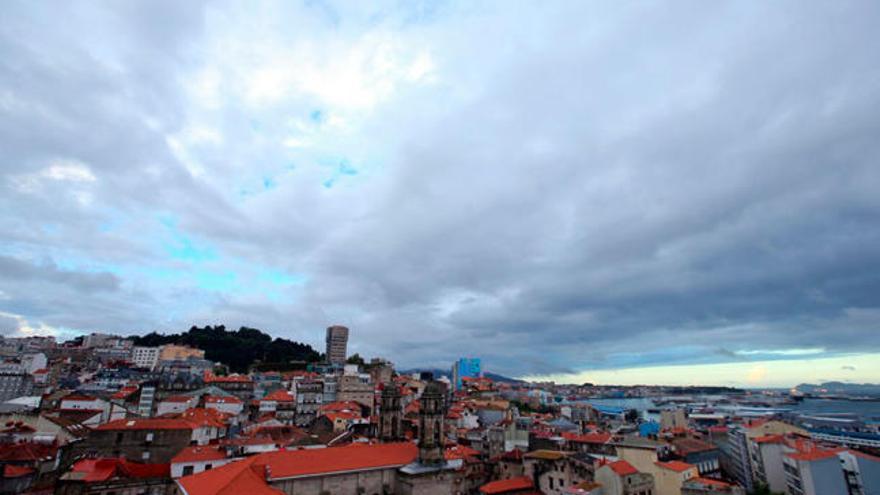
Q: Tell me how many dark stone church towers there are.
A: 2